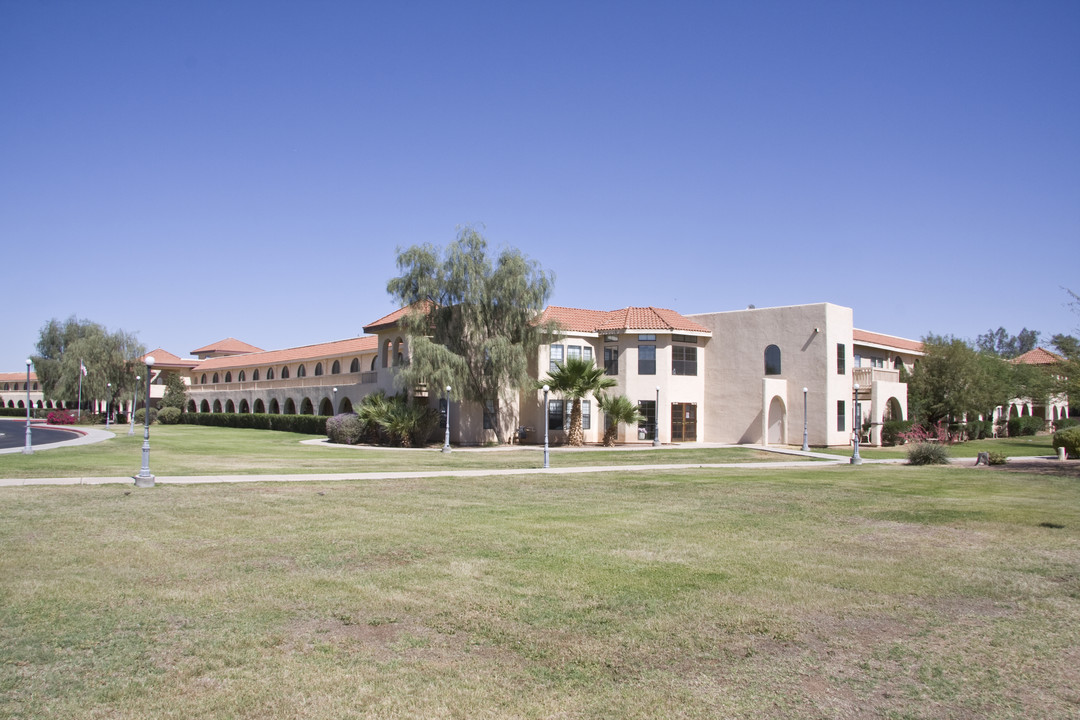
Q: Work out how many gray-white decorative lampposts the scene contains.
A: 10